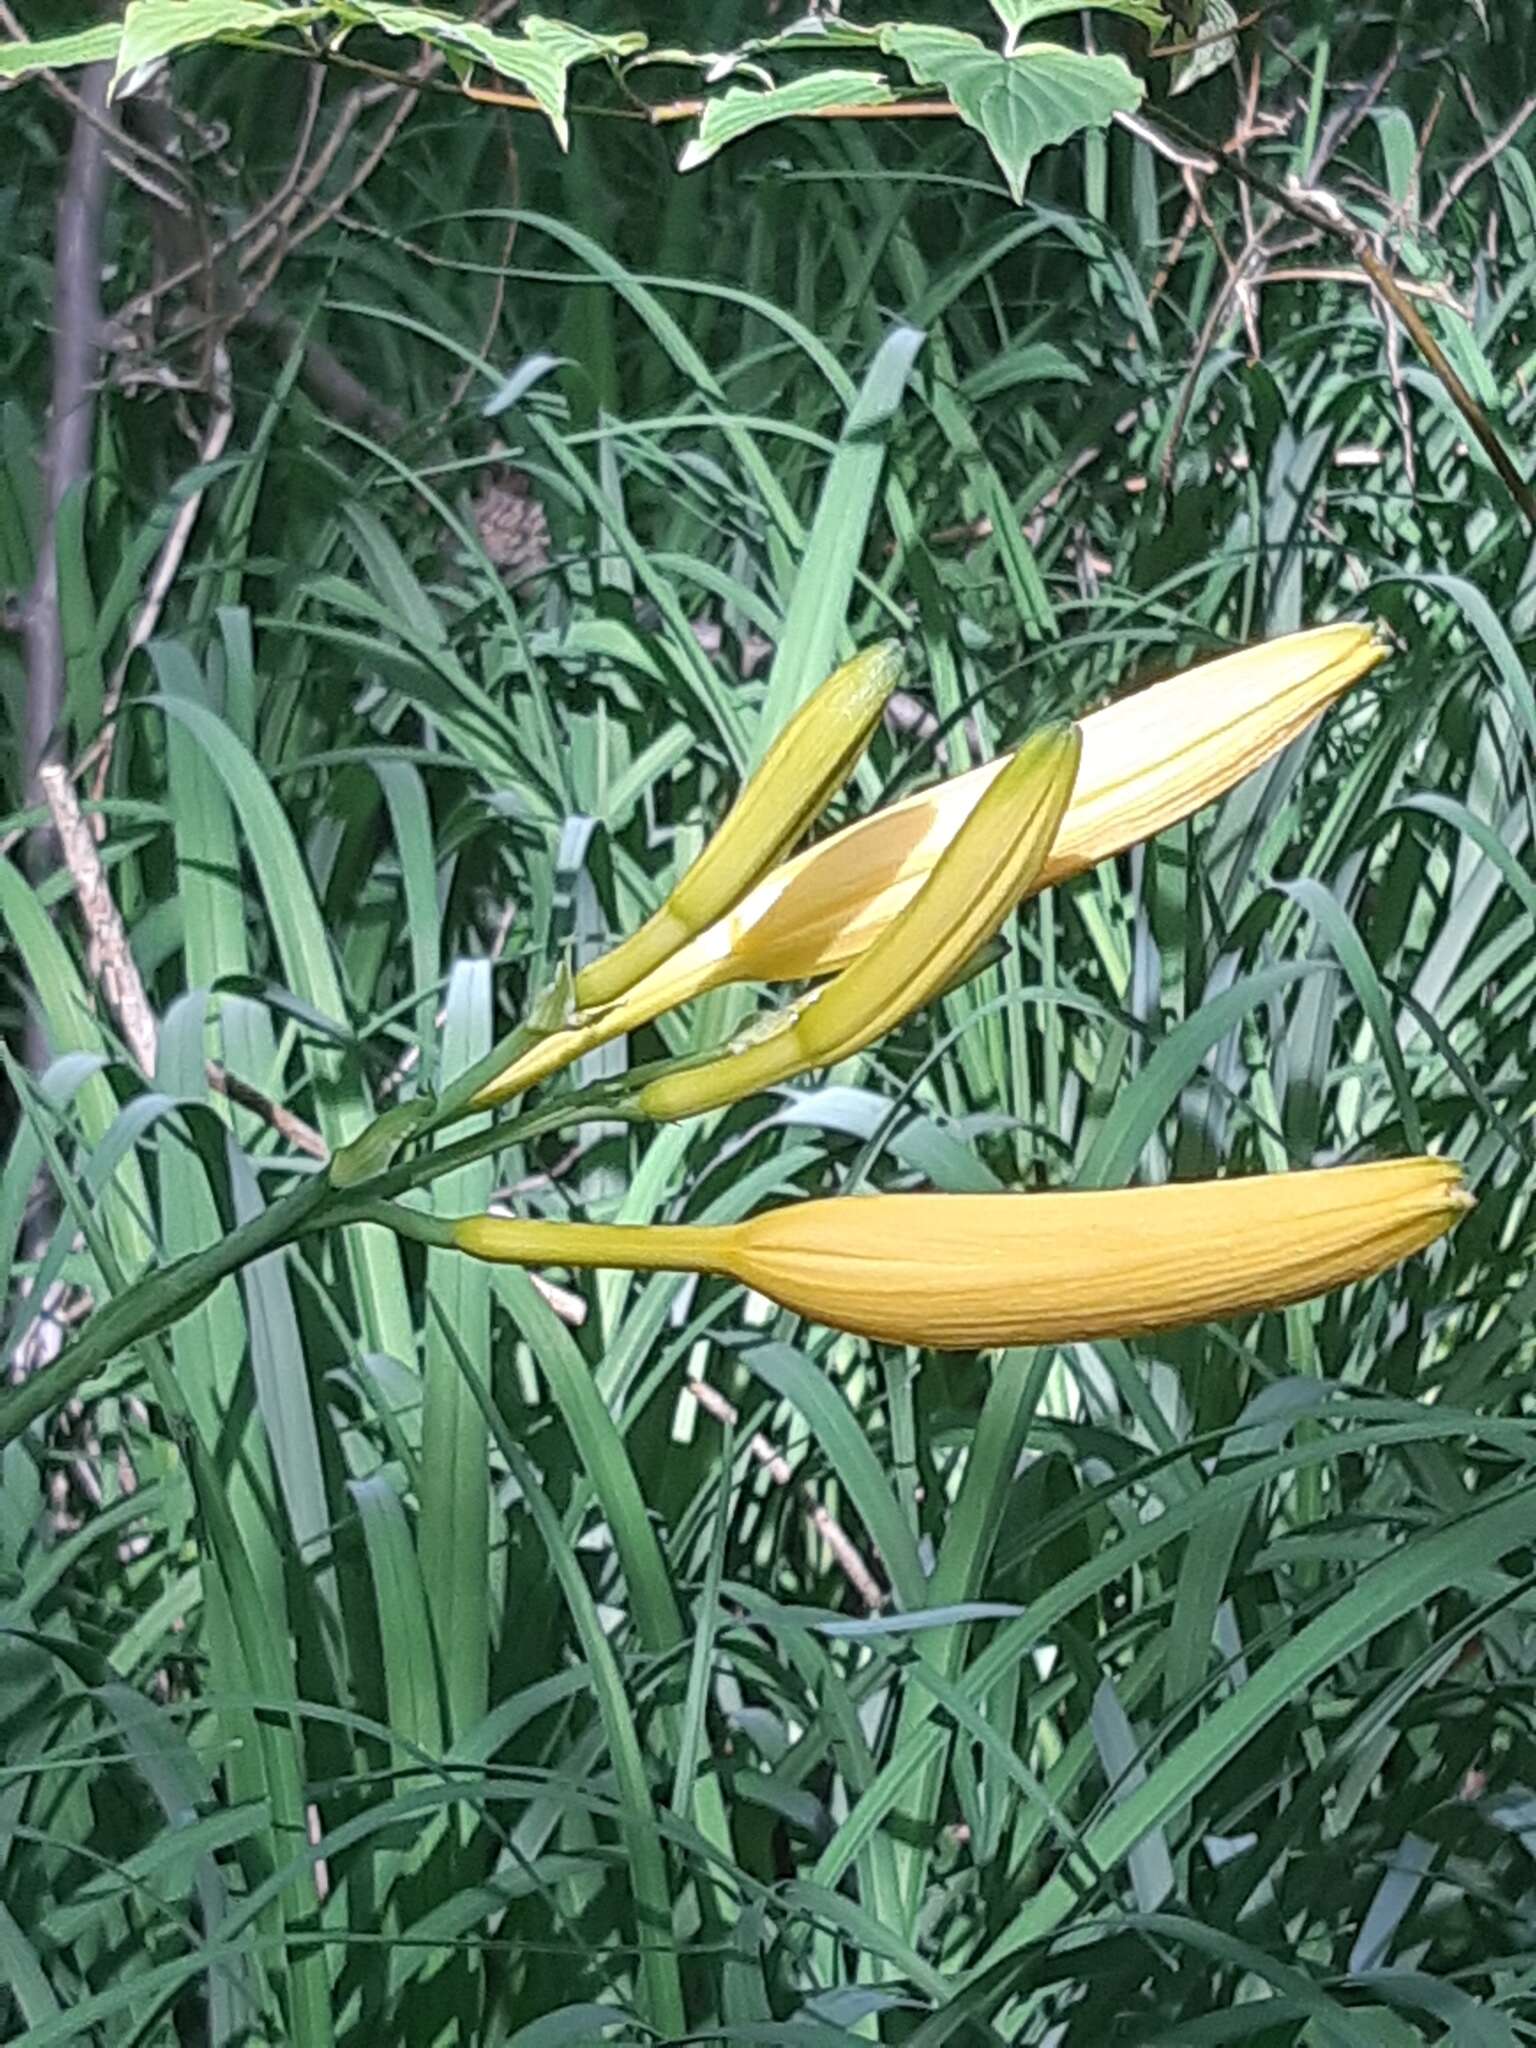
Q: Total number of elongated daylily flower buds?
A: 4